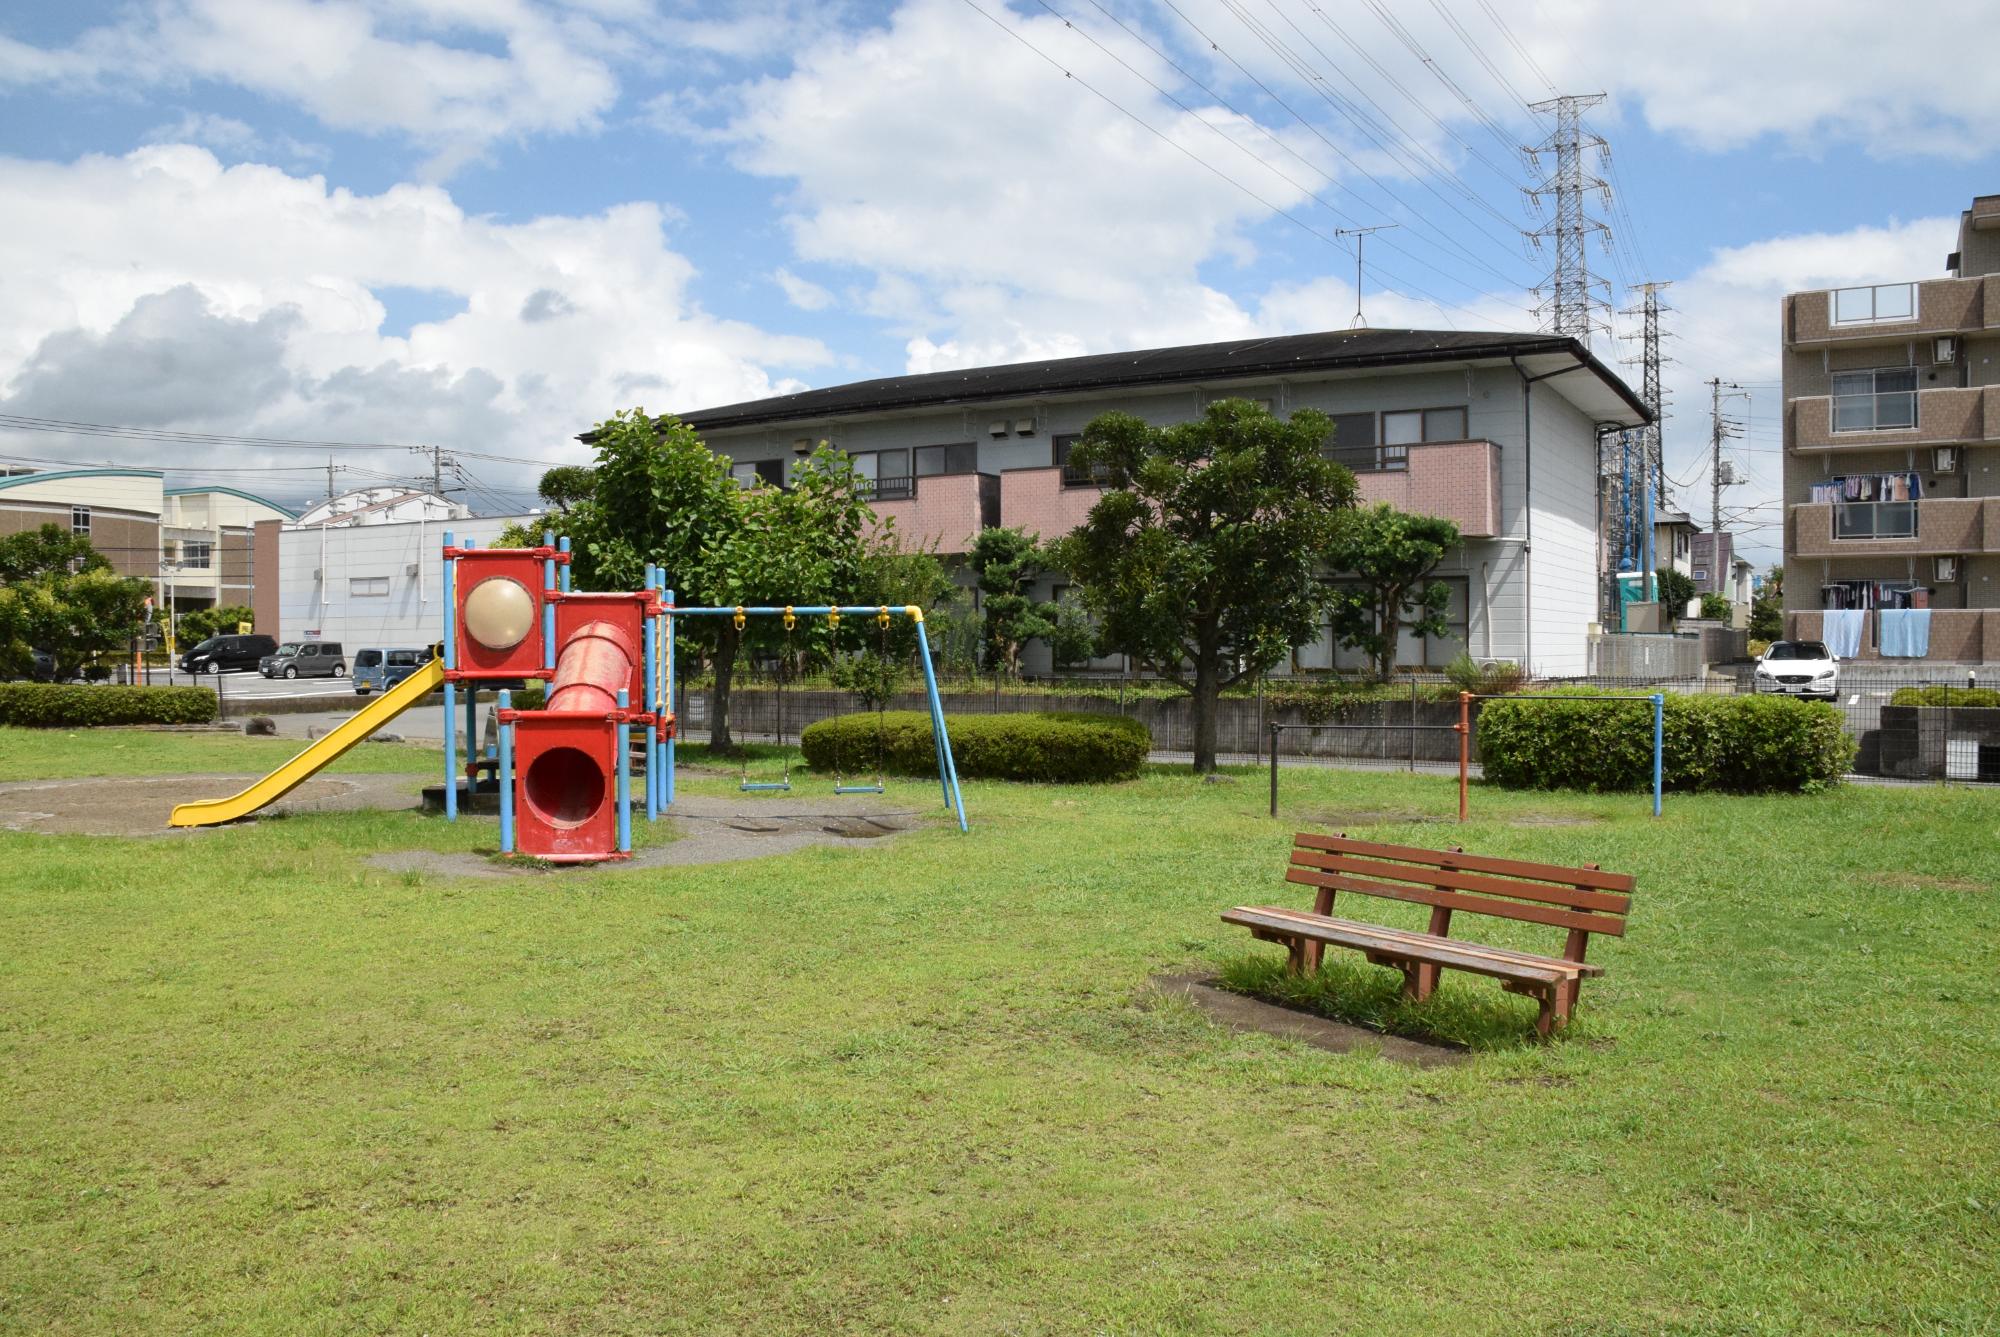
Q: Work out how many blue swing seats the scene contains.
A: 2